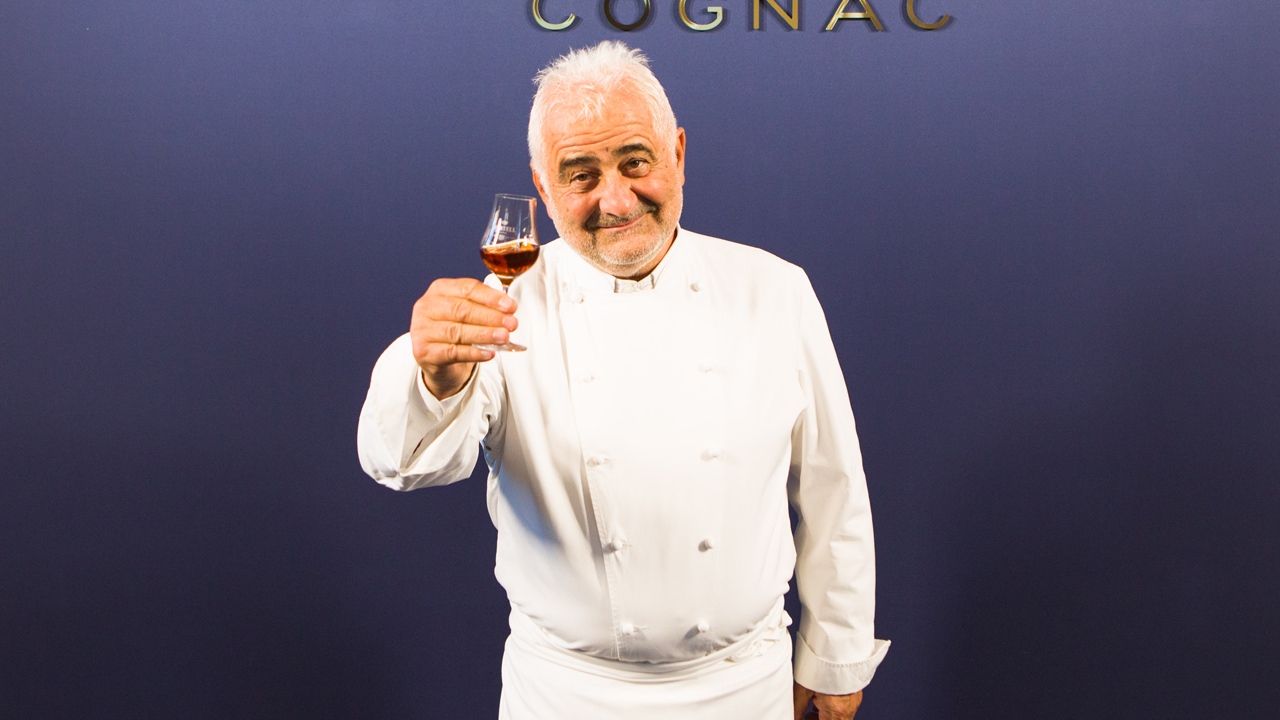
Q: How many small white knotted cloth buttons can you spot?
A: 10